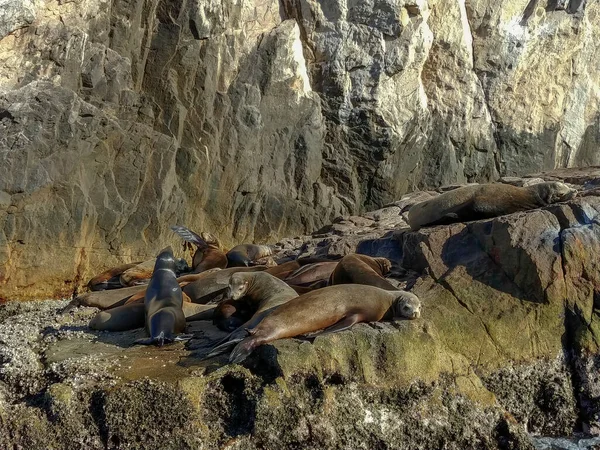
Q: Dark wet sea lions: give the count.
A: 1